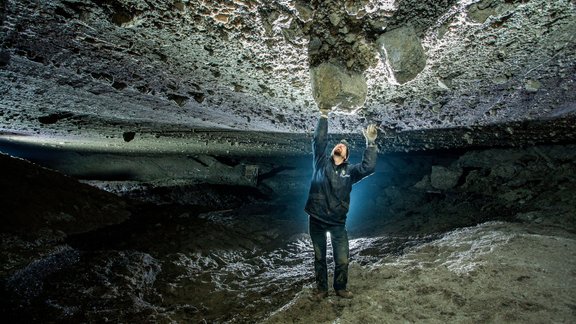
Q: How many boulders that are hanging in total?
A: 2